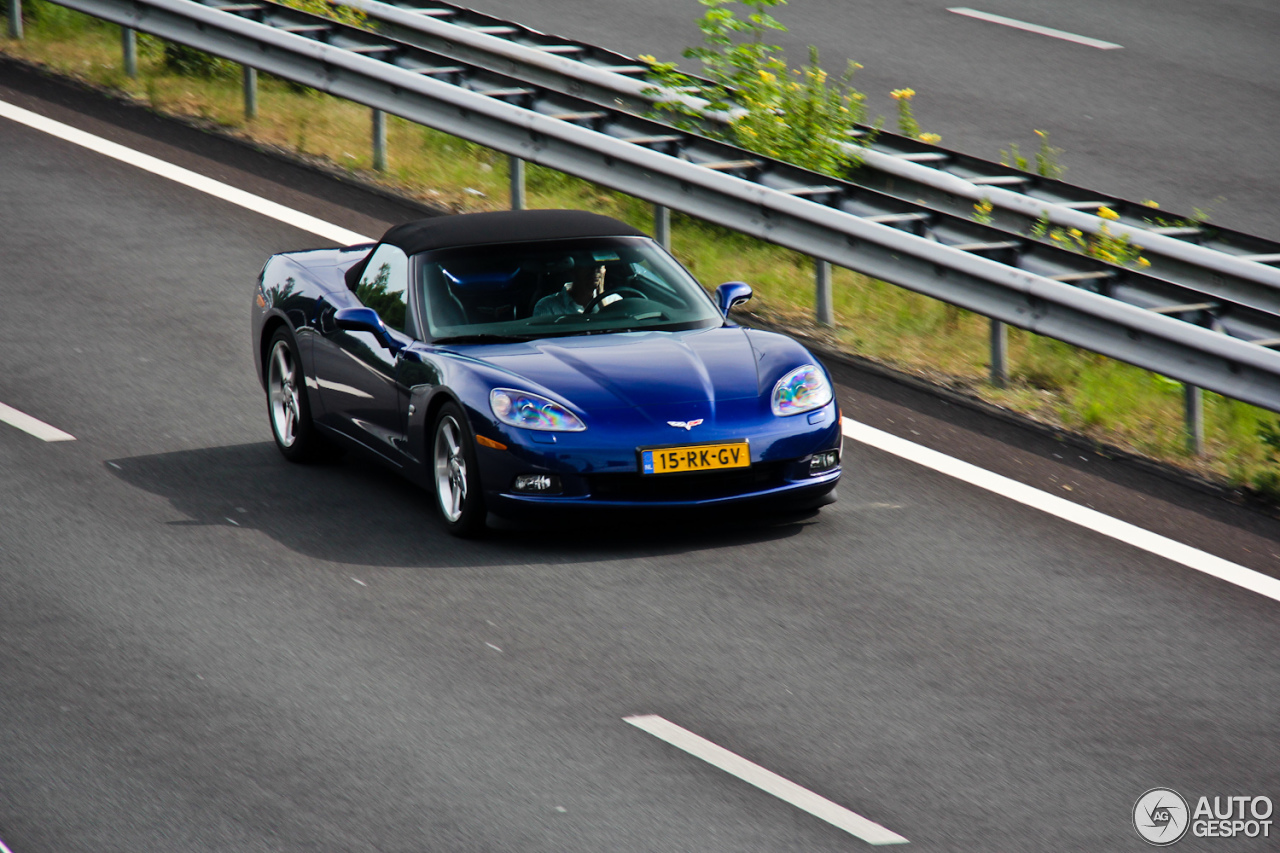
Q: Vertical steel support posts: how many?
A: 9